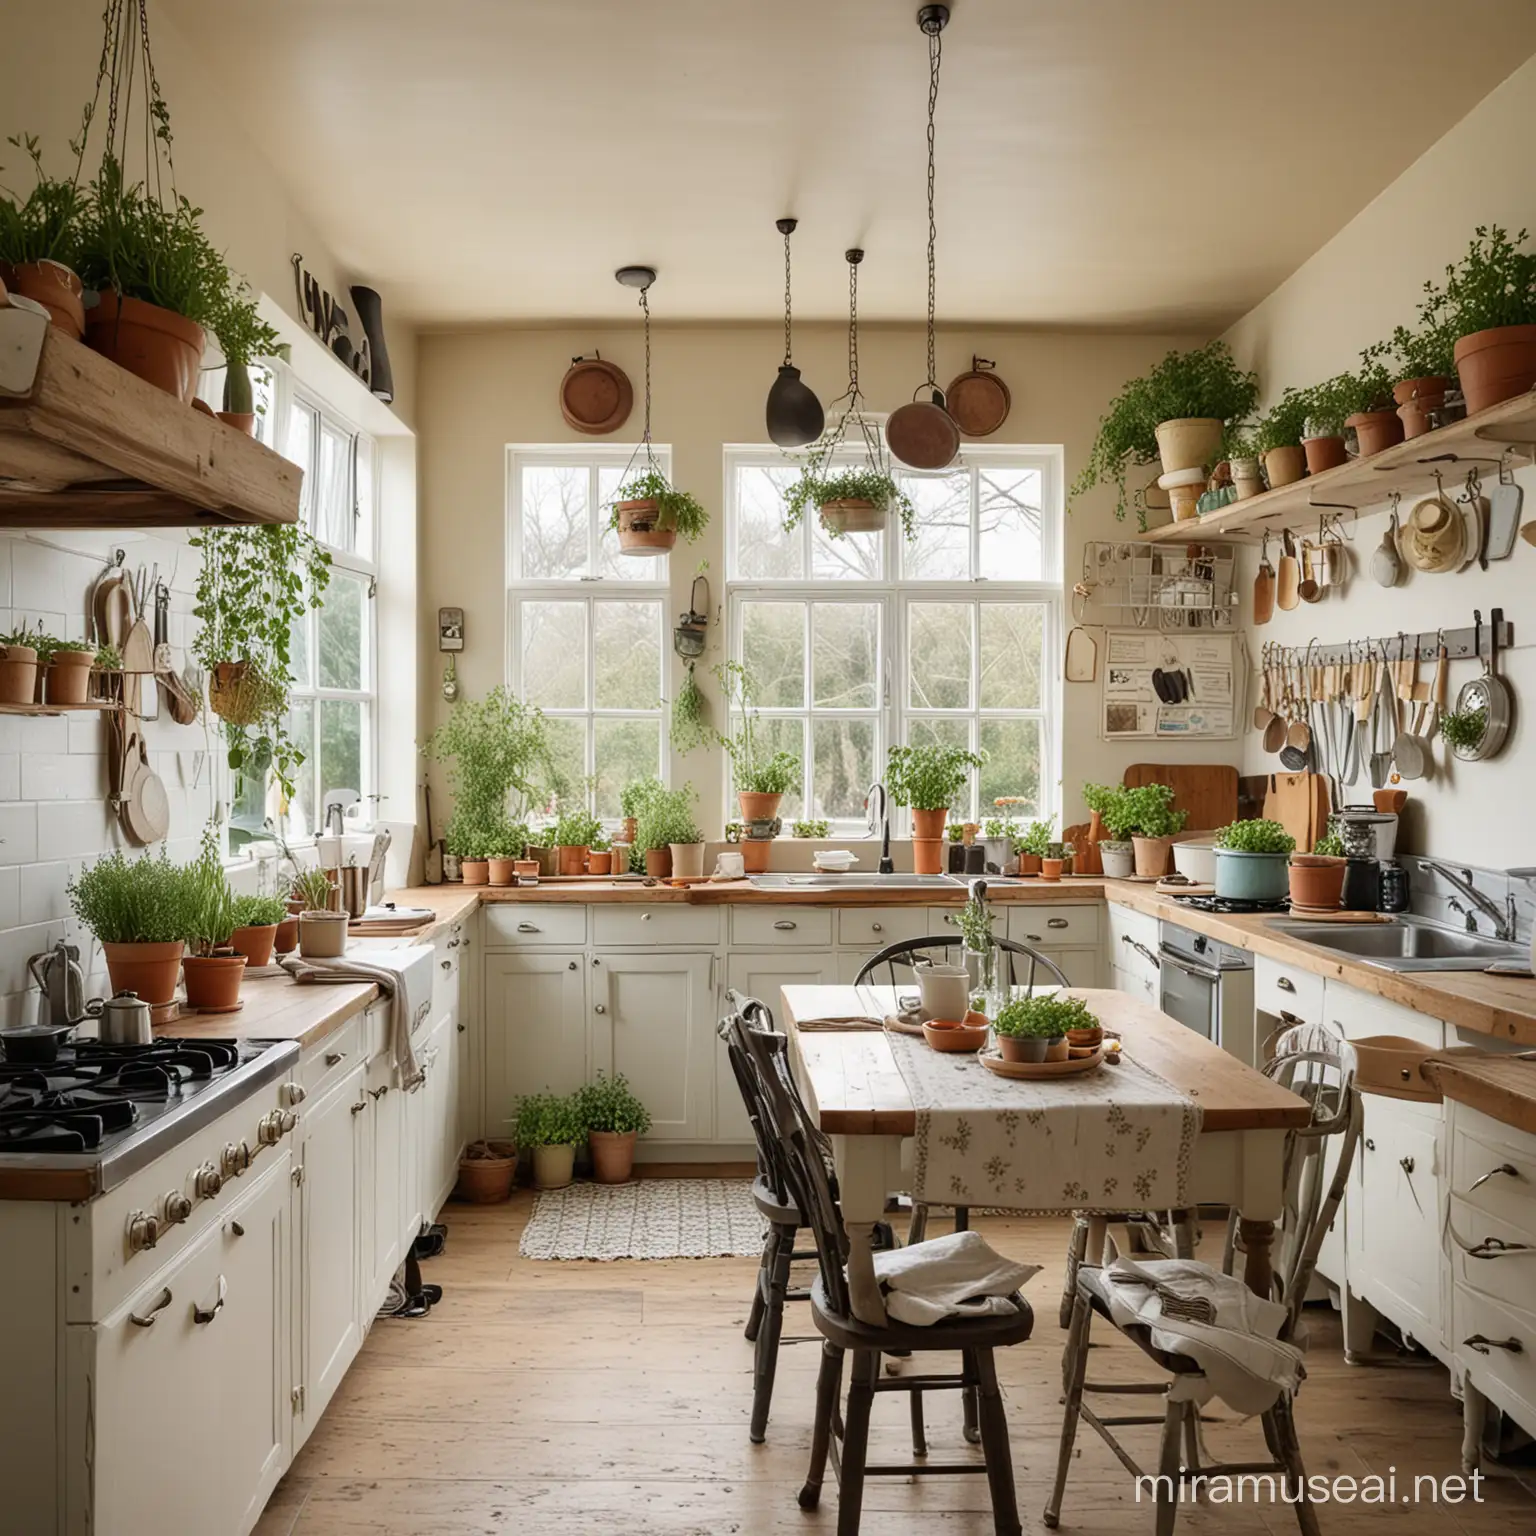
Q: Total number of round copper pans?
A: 3